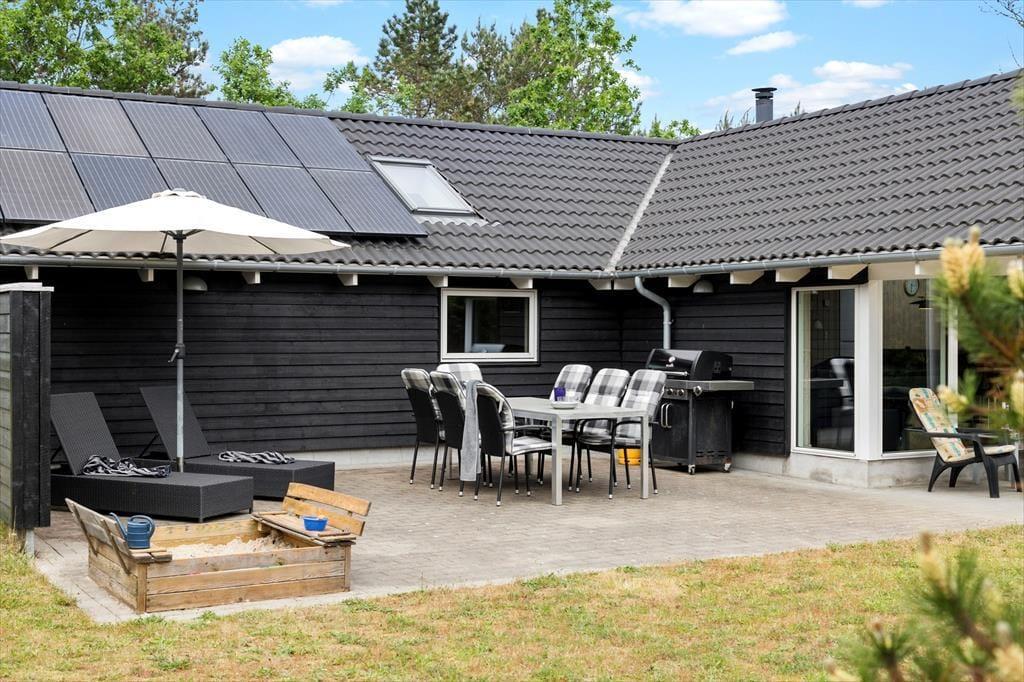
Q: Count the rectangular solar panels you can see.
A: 10